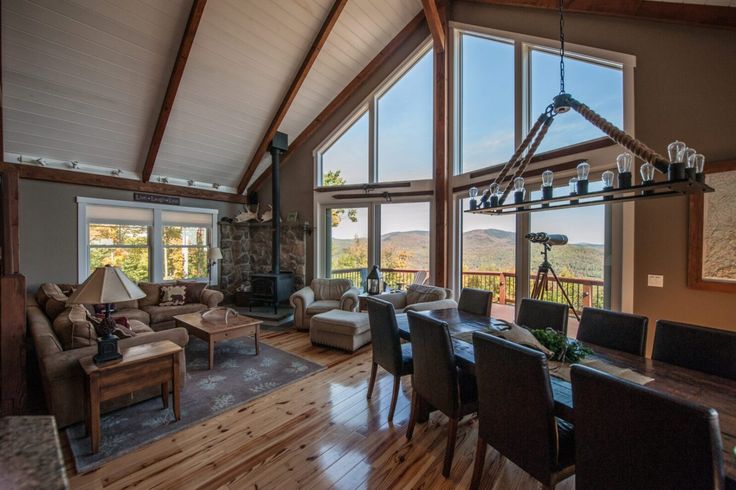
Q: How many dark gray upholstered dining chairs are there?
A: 8